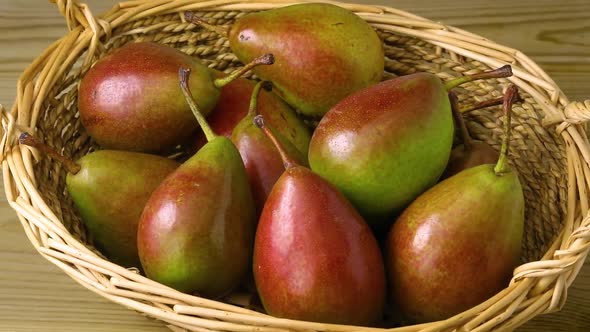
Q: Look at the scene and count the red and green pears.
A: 10